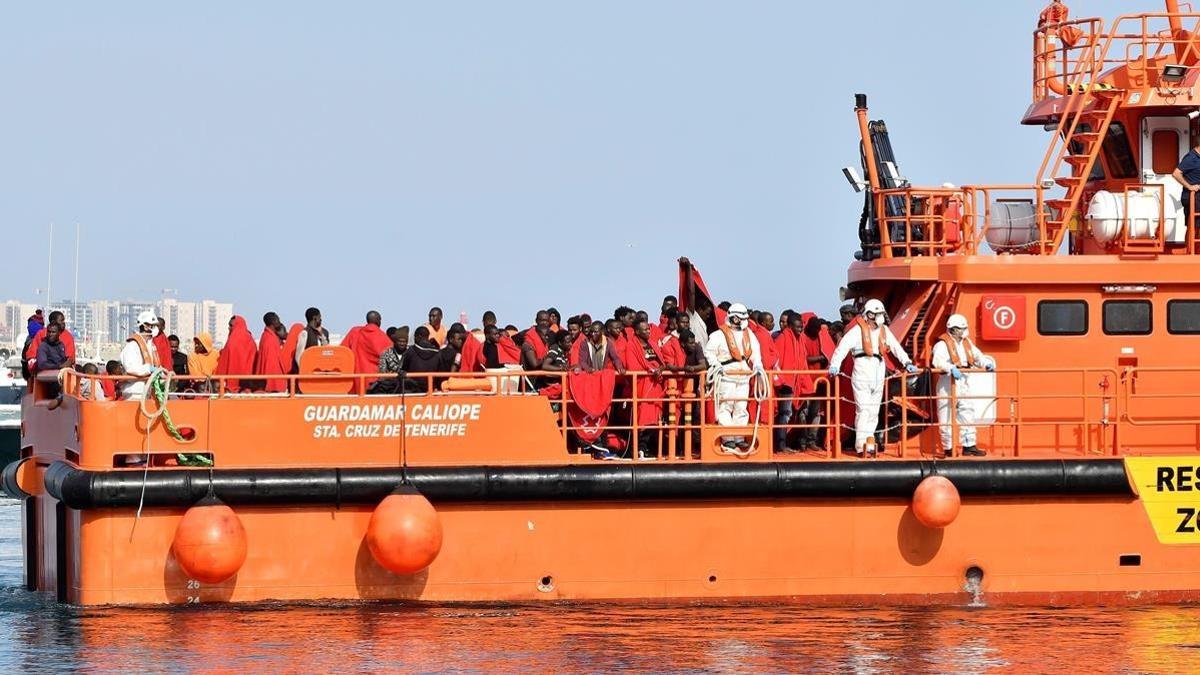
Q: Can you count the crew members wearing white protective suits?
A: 4